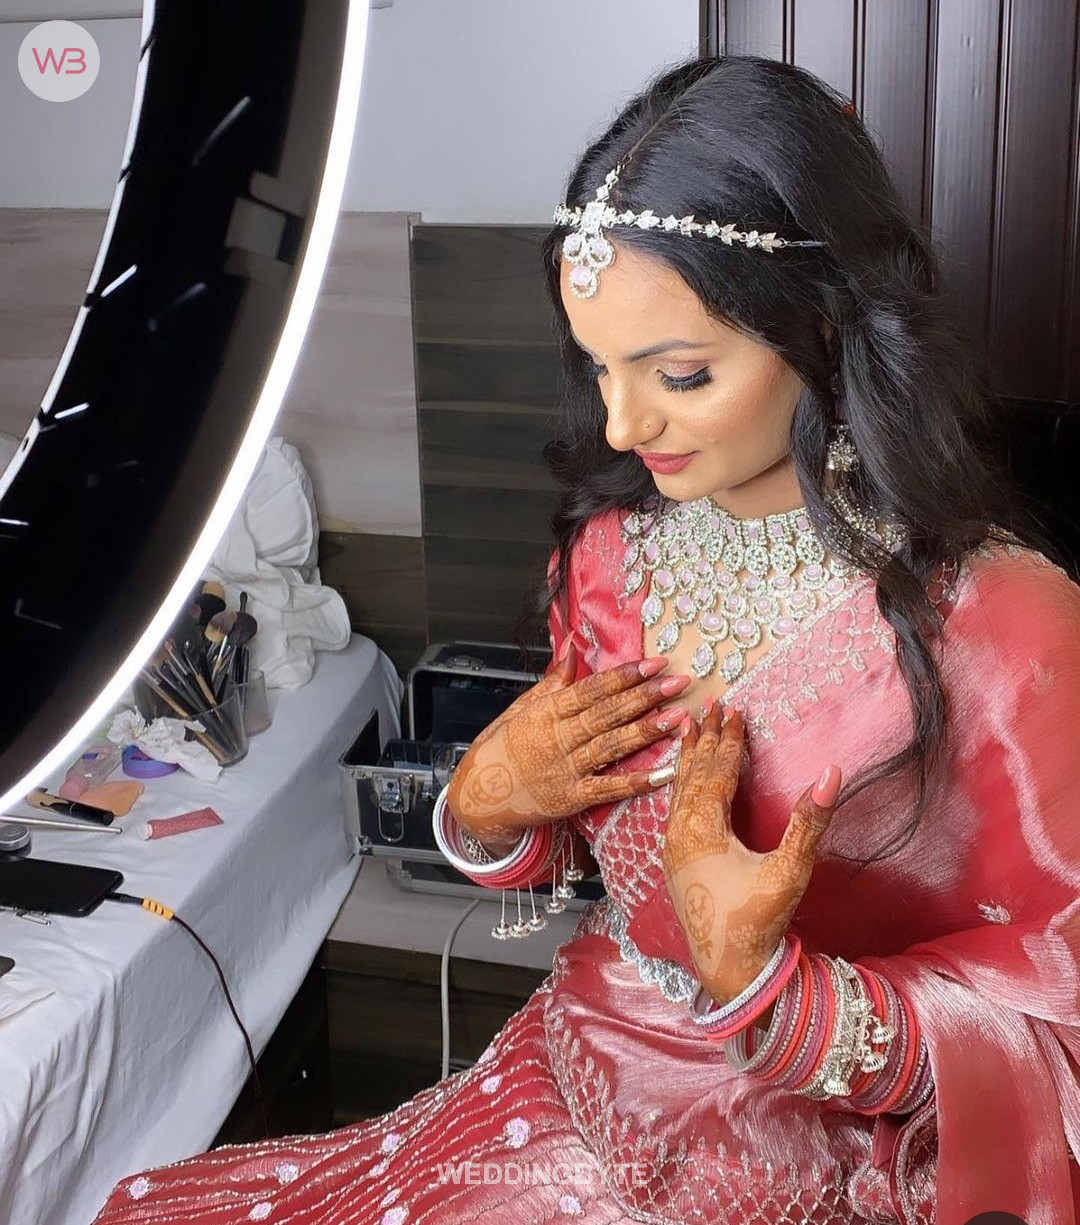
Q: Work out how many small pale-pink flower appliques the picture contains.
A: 11